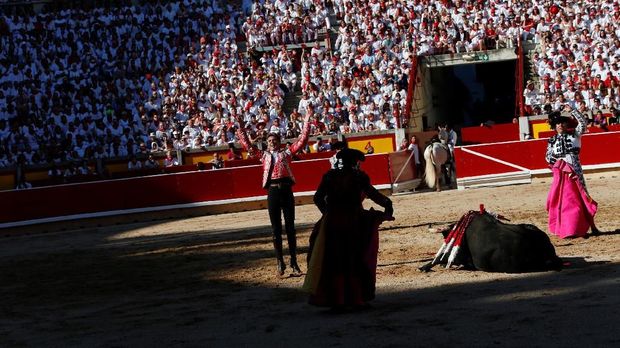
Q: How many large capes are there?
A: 2